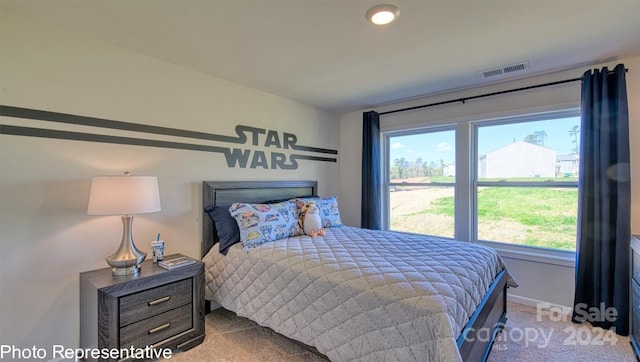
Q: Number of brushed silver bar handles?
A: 2